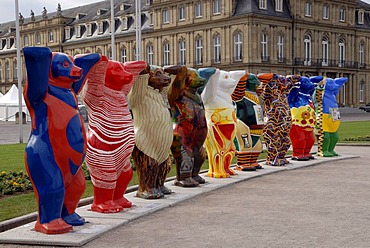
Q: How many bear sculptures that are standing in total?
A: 9